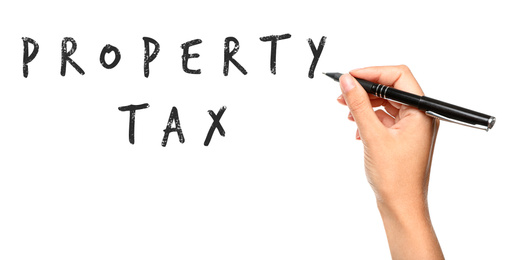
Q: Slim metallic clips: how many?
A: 1